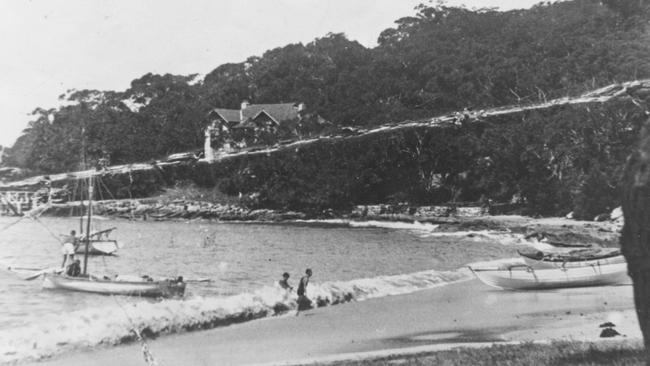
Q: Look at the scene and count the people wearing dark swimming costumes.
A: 2